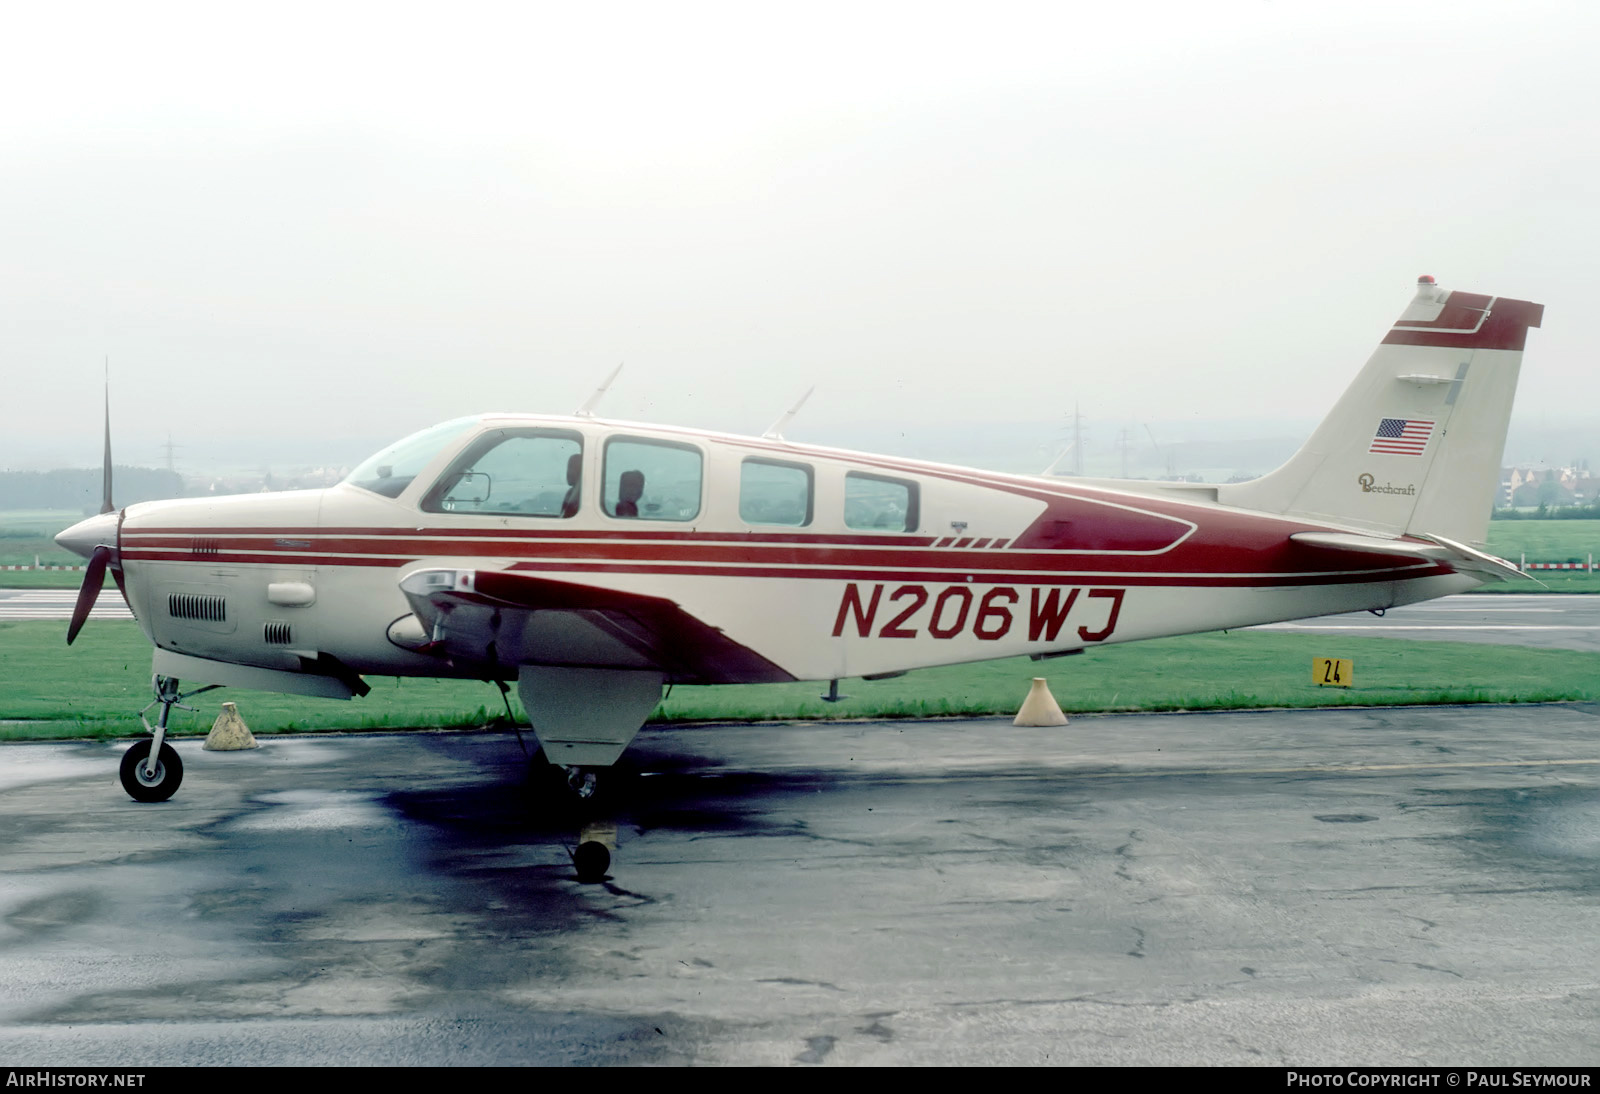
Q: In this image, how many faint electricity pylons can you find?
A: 3